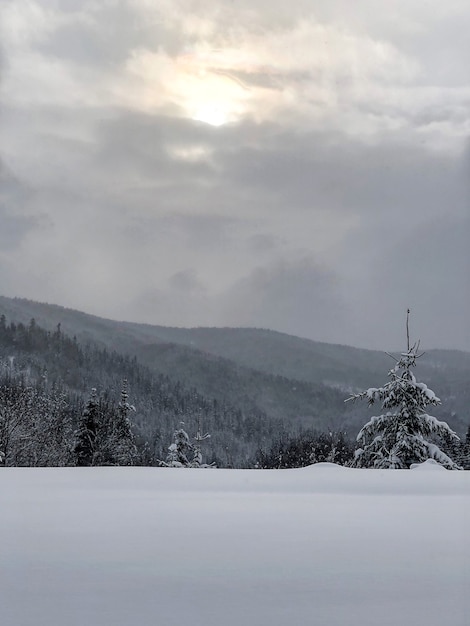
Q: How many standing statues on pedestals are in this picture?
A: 0